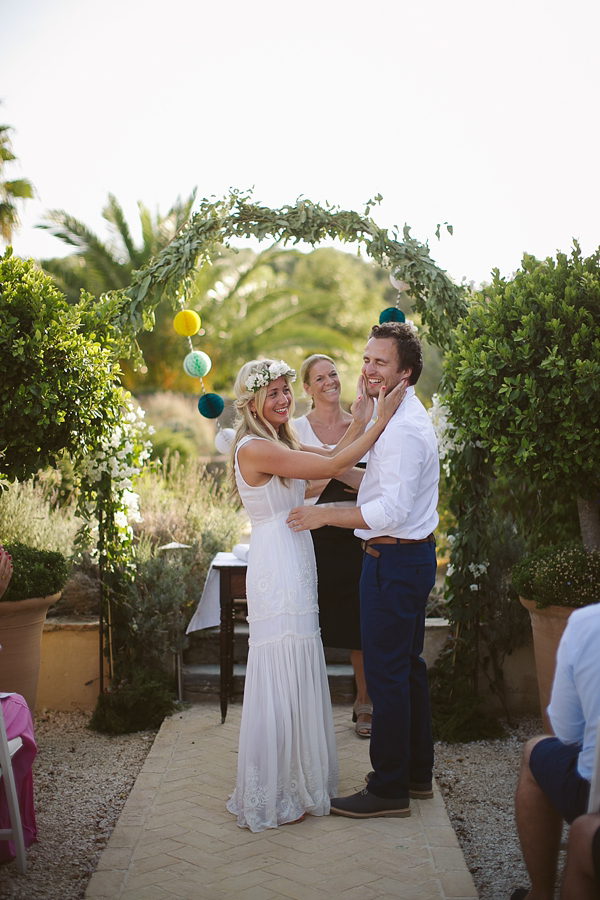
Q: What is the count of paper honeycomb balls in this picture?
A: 6